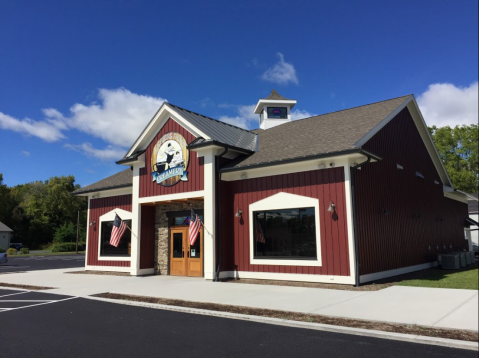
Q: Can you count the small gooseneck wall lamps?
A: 3